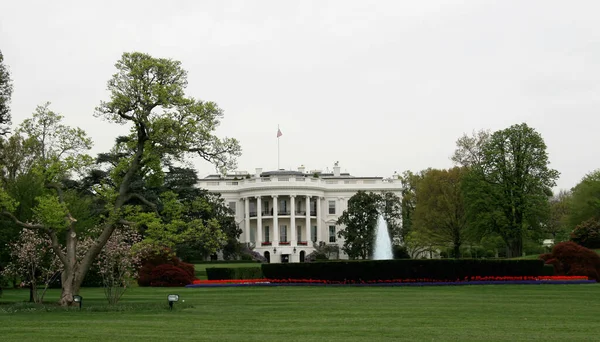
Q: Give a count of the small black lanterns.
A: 2